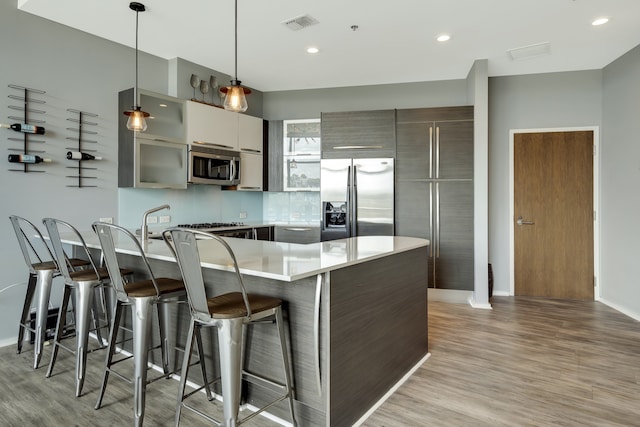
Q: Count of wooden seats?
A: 4